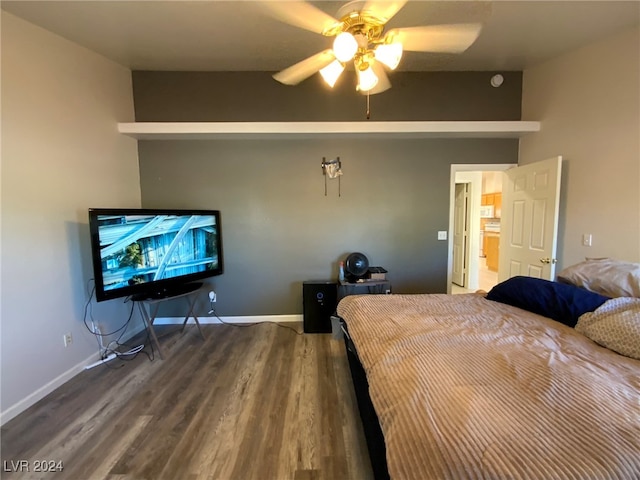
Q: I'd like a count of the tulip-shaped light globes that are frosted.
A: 4